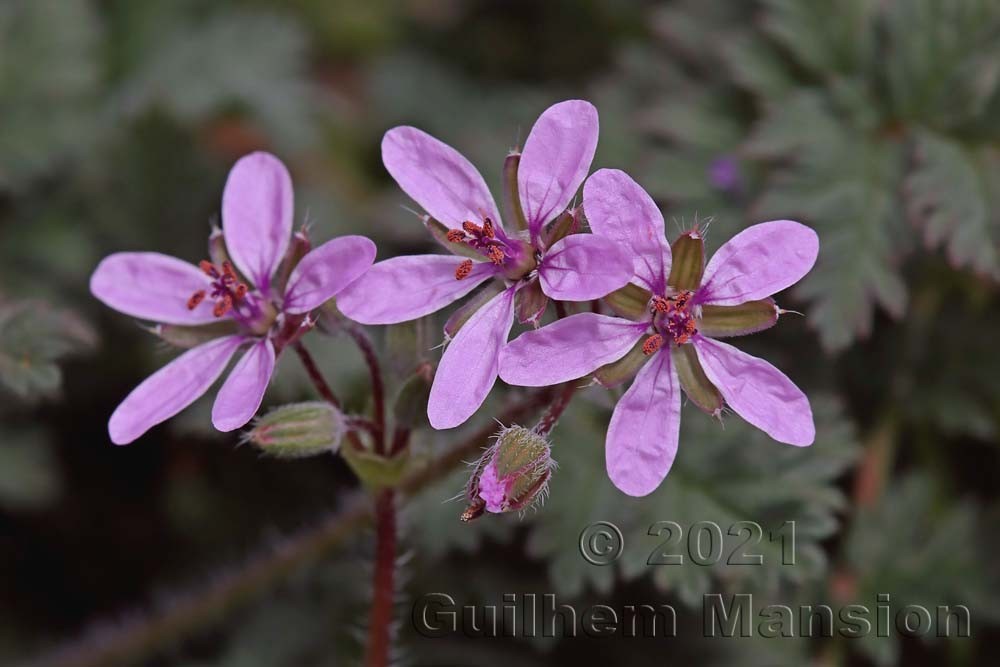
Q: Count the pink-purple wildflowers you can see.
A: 3